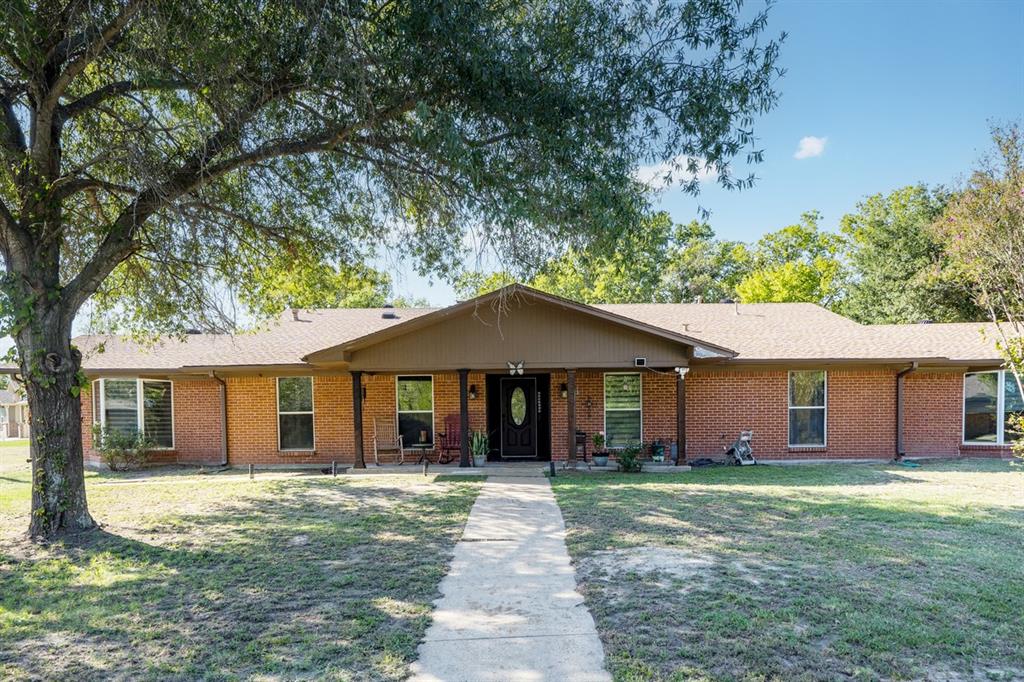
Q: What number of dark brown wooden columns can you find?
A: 4